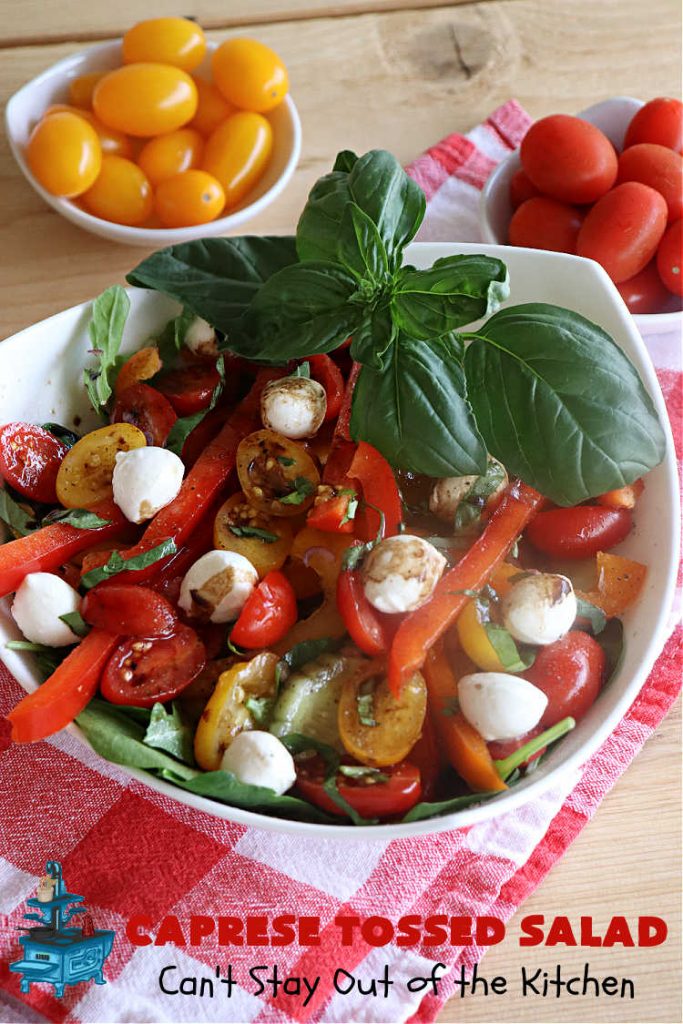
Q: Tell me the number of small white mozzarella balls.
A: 10